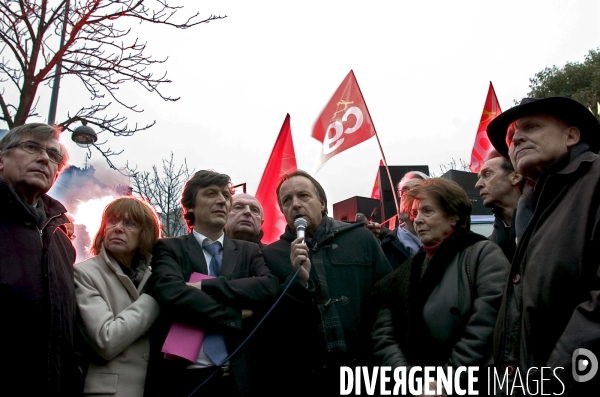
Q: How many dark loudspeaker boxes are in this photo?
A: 3